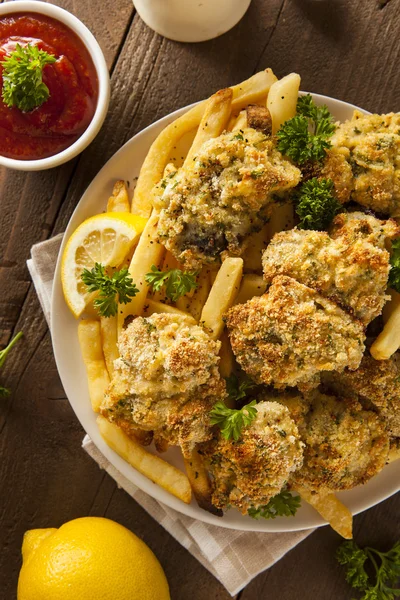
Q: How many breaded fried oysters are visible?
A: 8